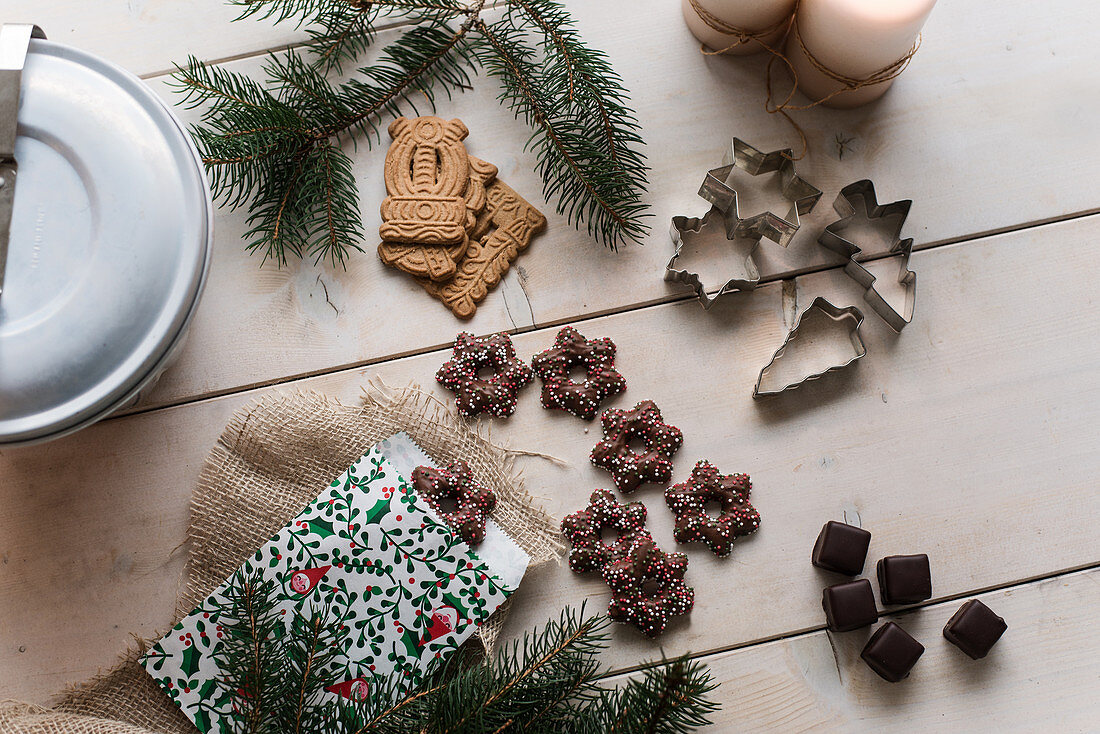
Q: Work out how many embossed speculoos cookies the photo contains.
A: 3